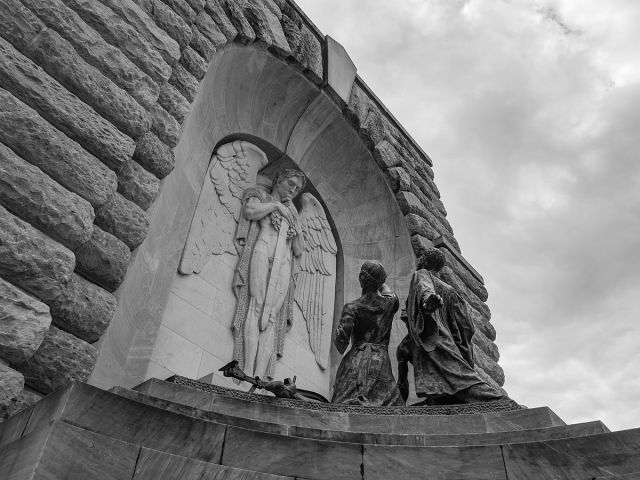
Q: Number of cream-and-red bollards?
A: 0